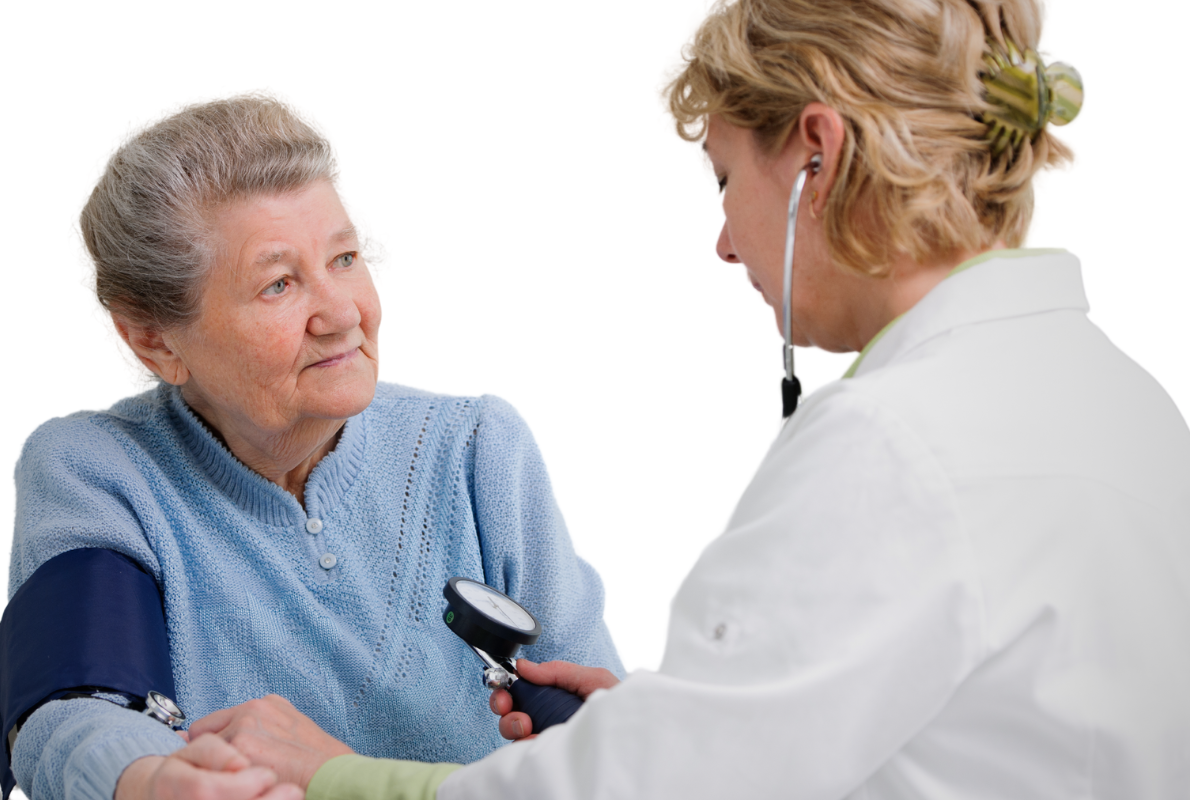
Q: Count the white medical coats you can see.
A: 1